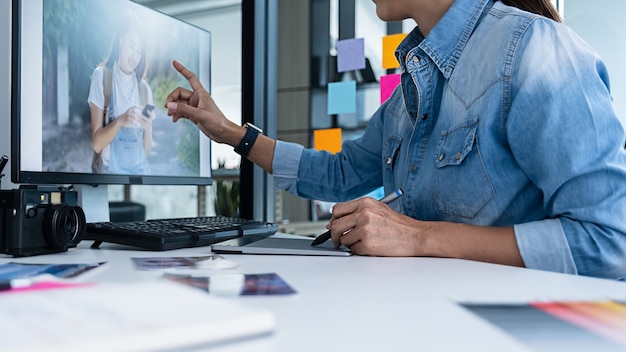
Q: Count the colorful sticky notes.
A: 5